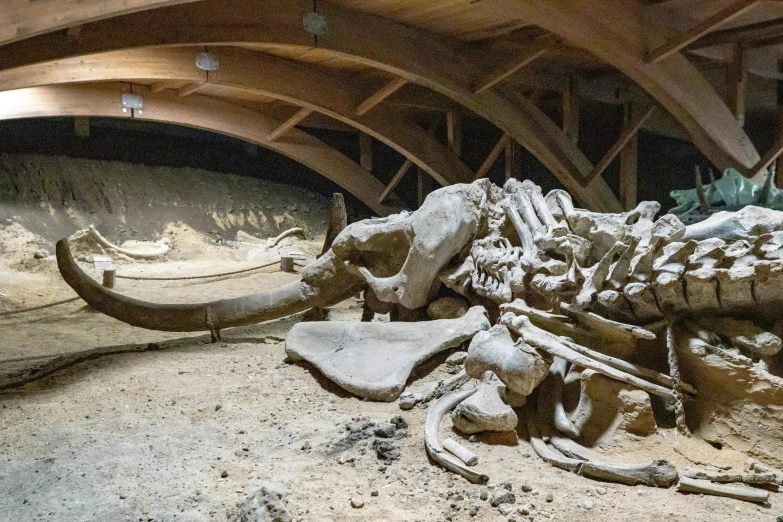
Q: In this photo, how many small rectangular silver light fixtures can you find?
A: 3